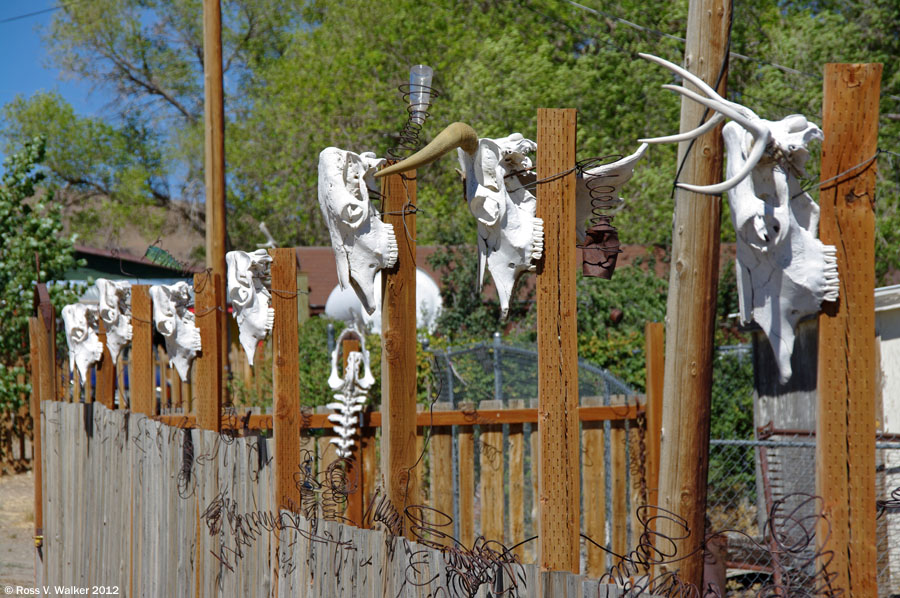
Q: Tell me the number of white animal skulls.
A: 7